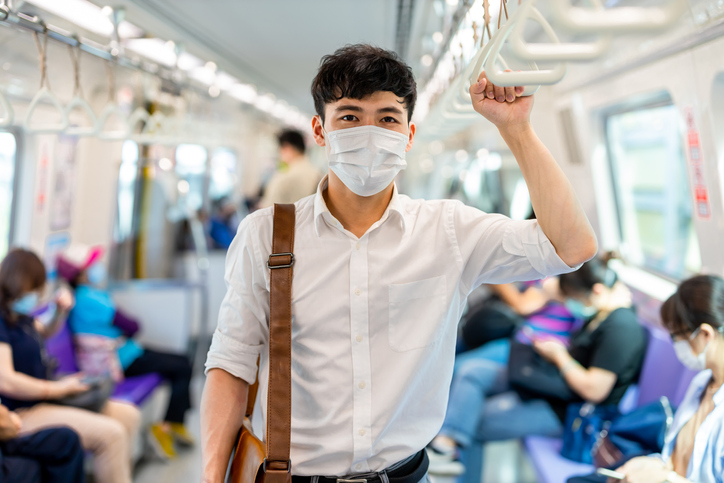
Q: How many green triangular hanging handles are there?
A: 0